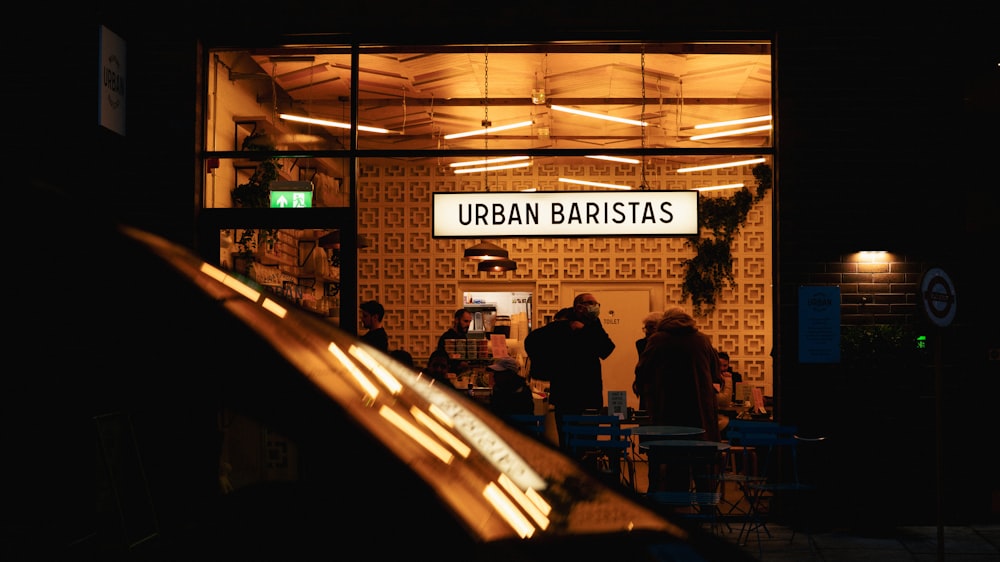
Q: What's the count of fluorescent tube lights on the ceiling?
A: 12